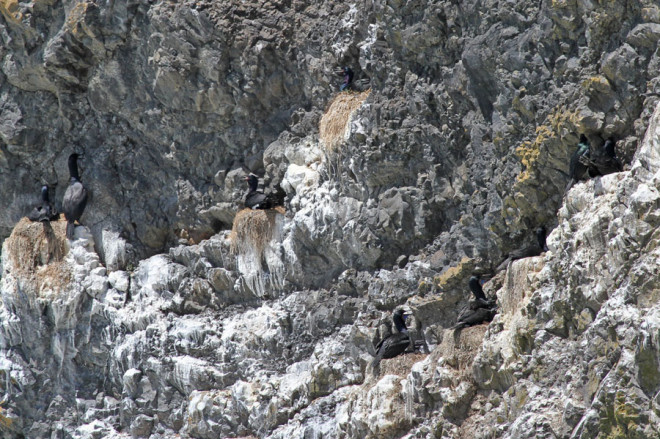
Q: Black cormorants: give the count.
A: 9